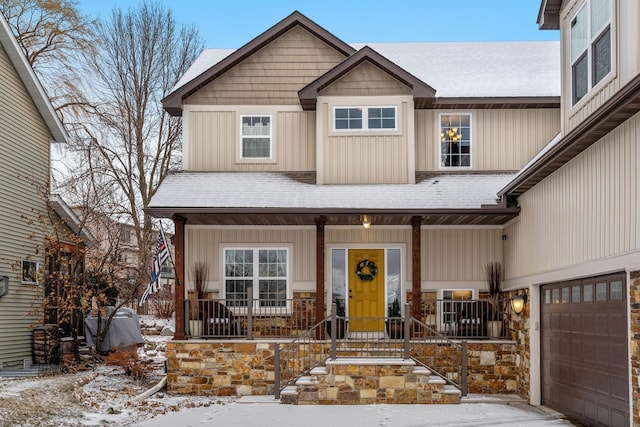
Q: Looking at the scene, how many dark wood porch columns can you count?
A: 3